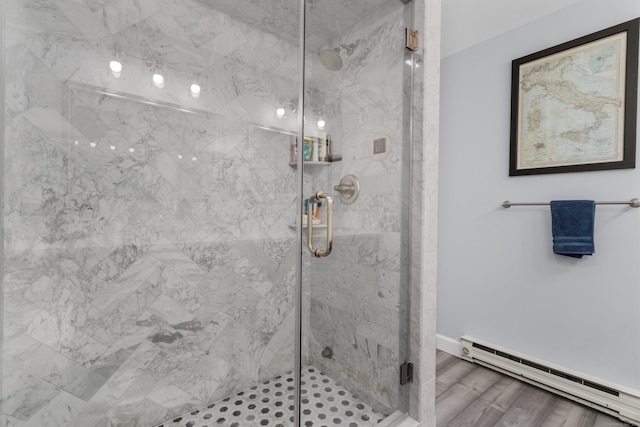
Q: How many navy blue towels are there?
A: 1